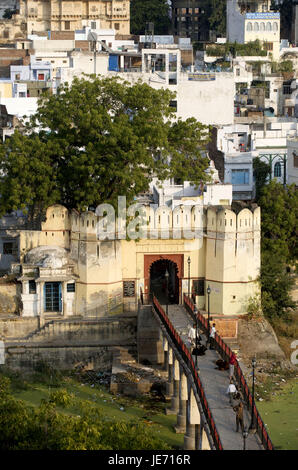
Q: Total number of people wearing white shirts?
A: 3